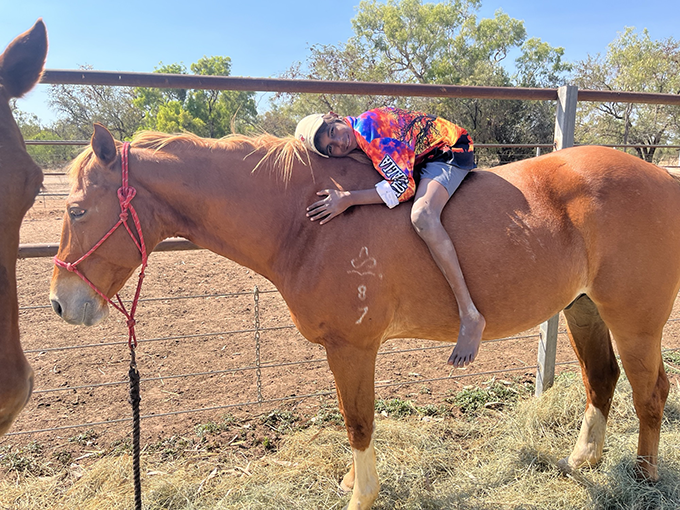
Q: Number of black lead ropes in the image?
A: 1